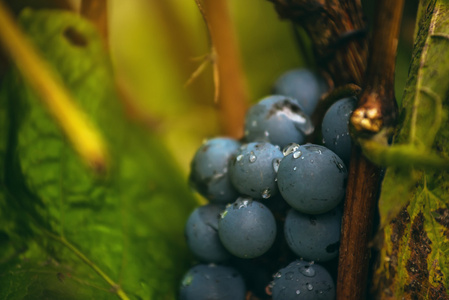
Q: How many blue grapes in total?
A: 11